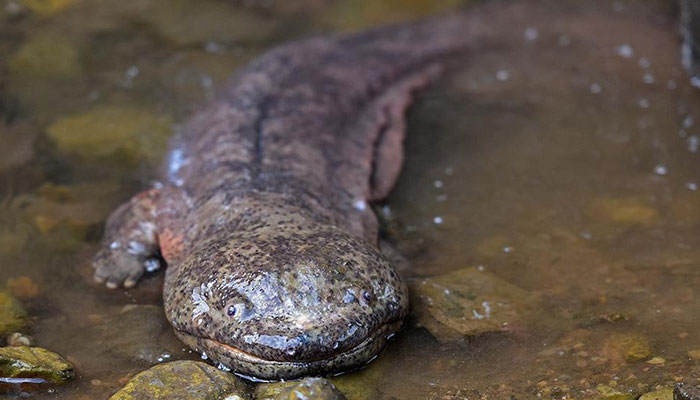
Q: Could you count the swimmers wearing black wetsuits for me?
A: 0